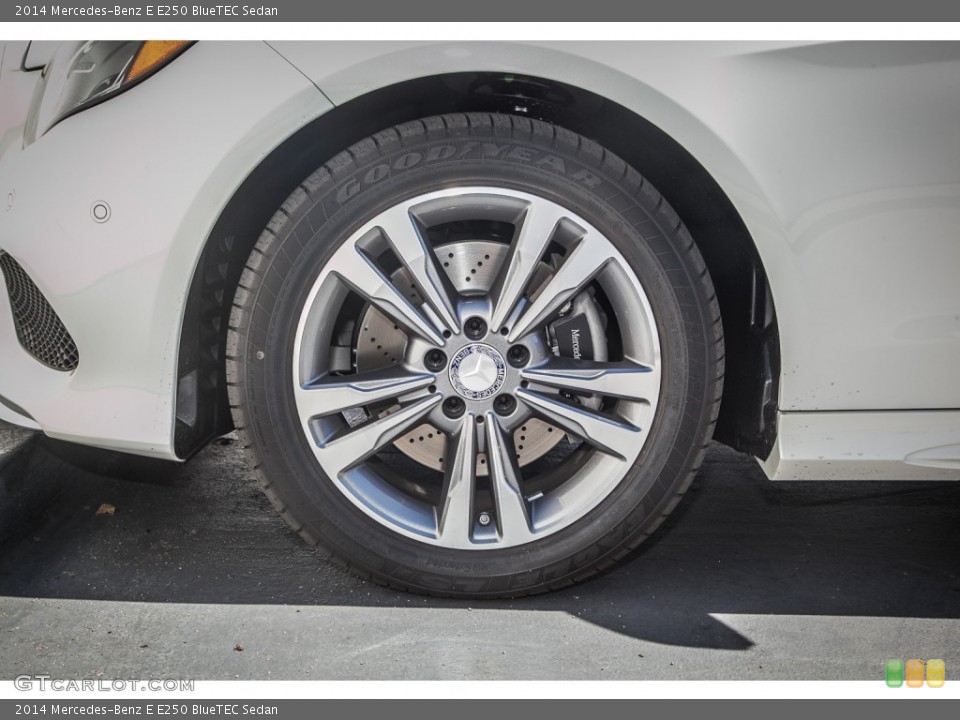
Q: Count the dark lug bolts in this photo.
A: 5